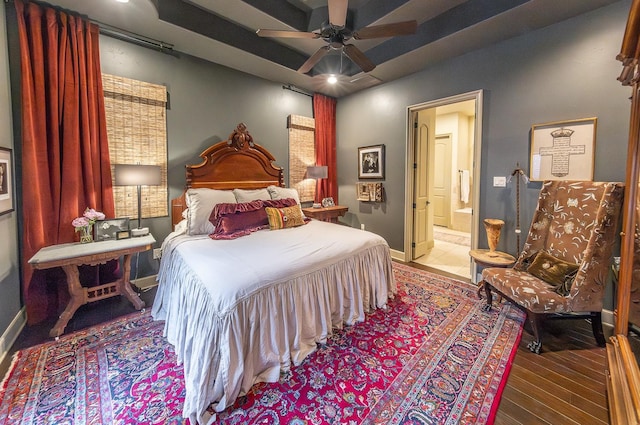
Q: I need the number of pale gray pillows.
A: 3